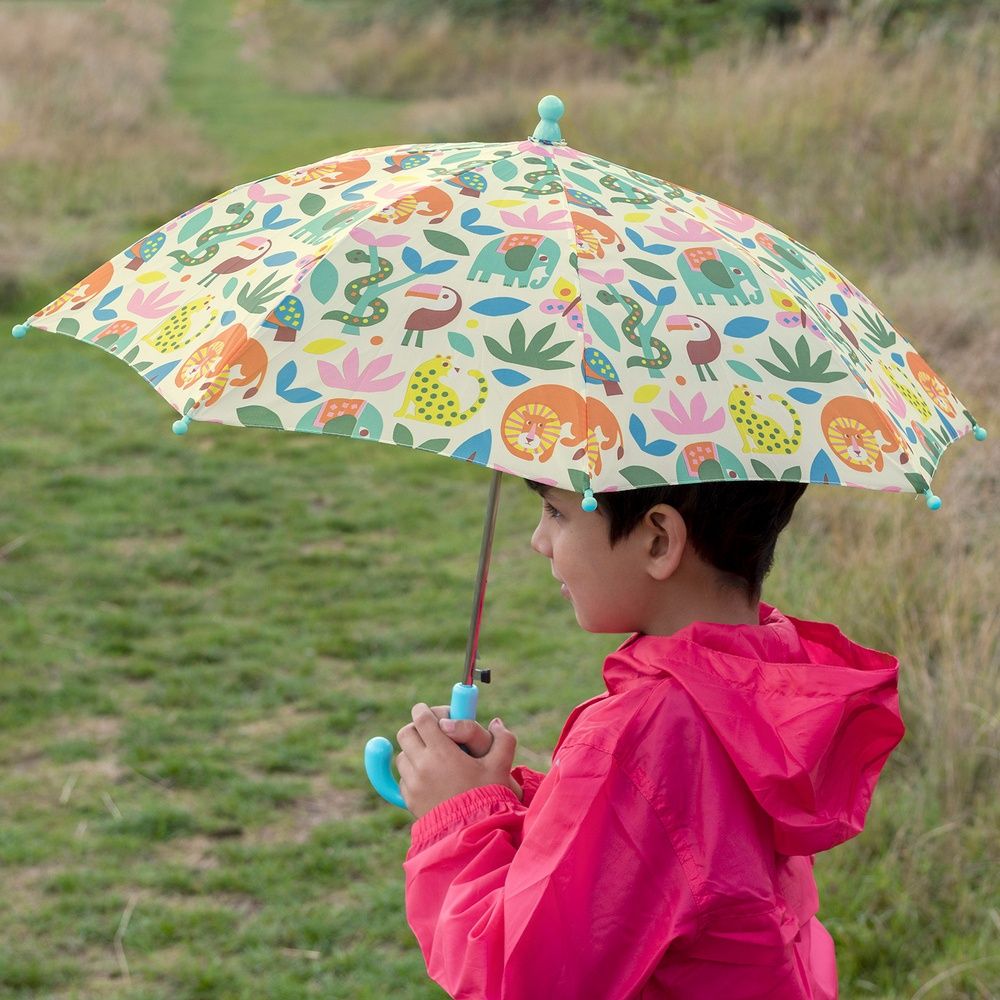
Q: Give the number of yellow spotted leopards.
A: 4